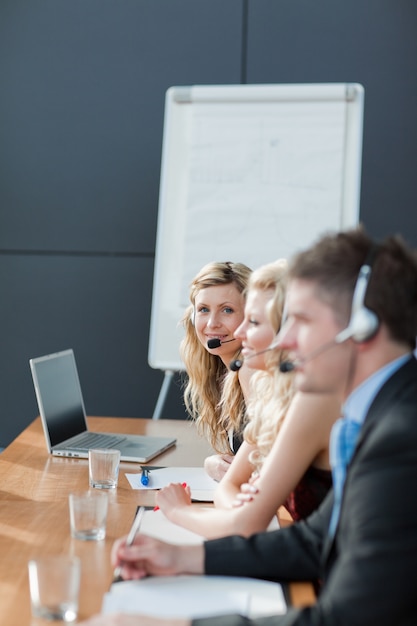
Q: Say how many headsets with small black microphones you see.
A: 3